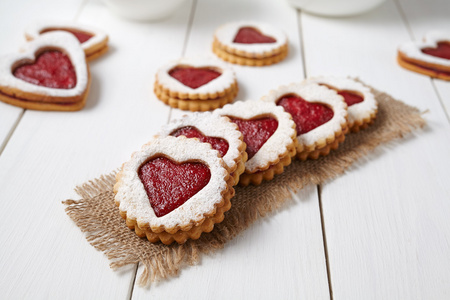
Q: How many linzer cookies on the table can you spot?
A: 10